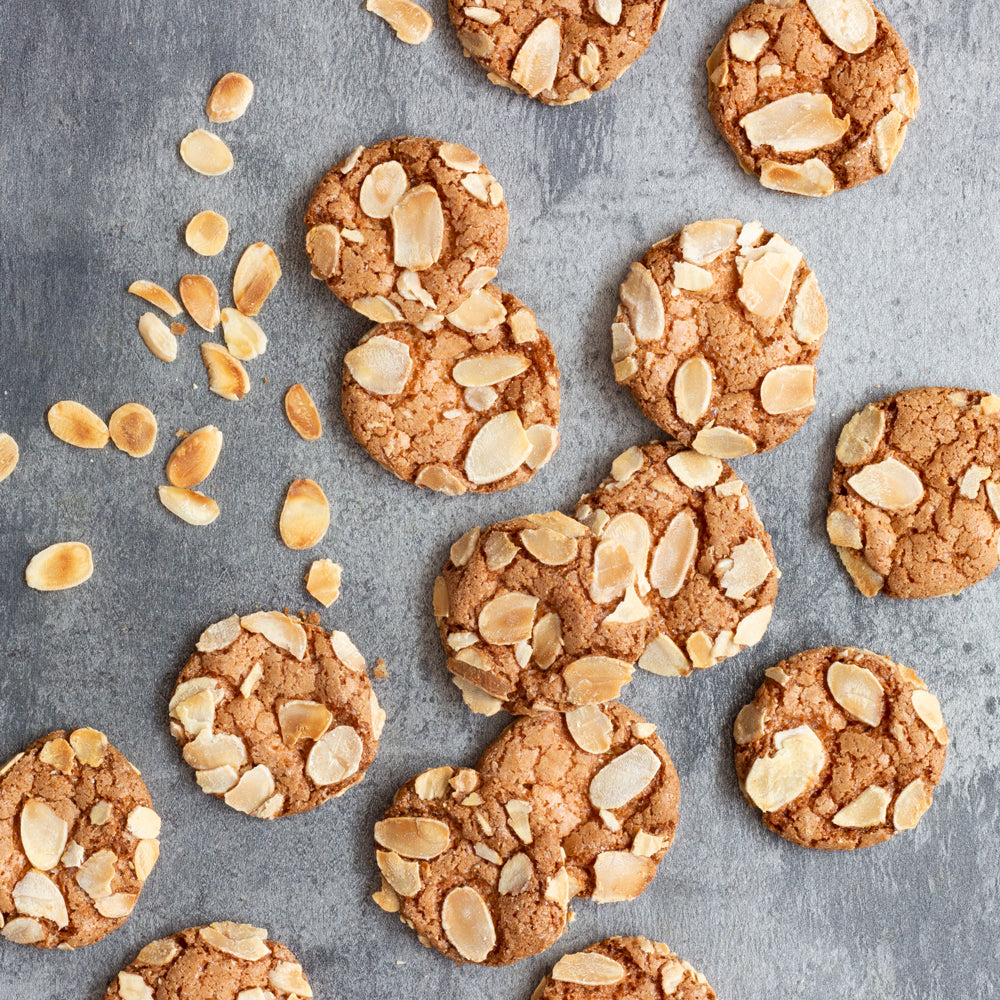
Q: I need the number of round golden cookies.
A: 15